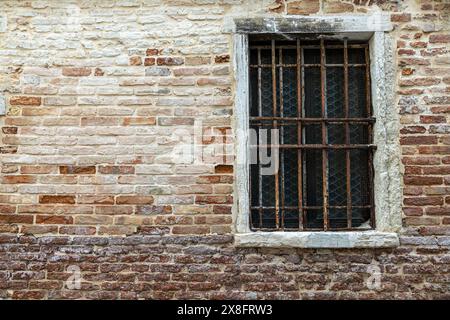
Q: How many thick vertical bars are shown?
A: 4